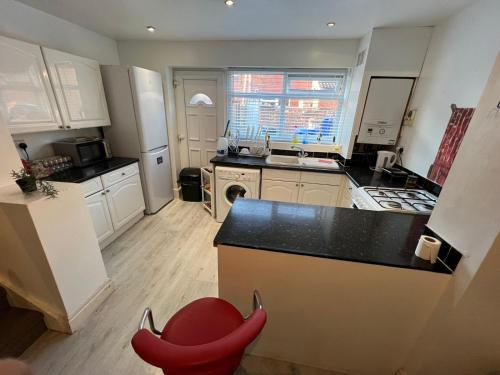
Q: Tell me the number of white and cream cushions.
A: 0